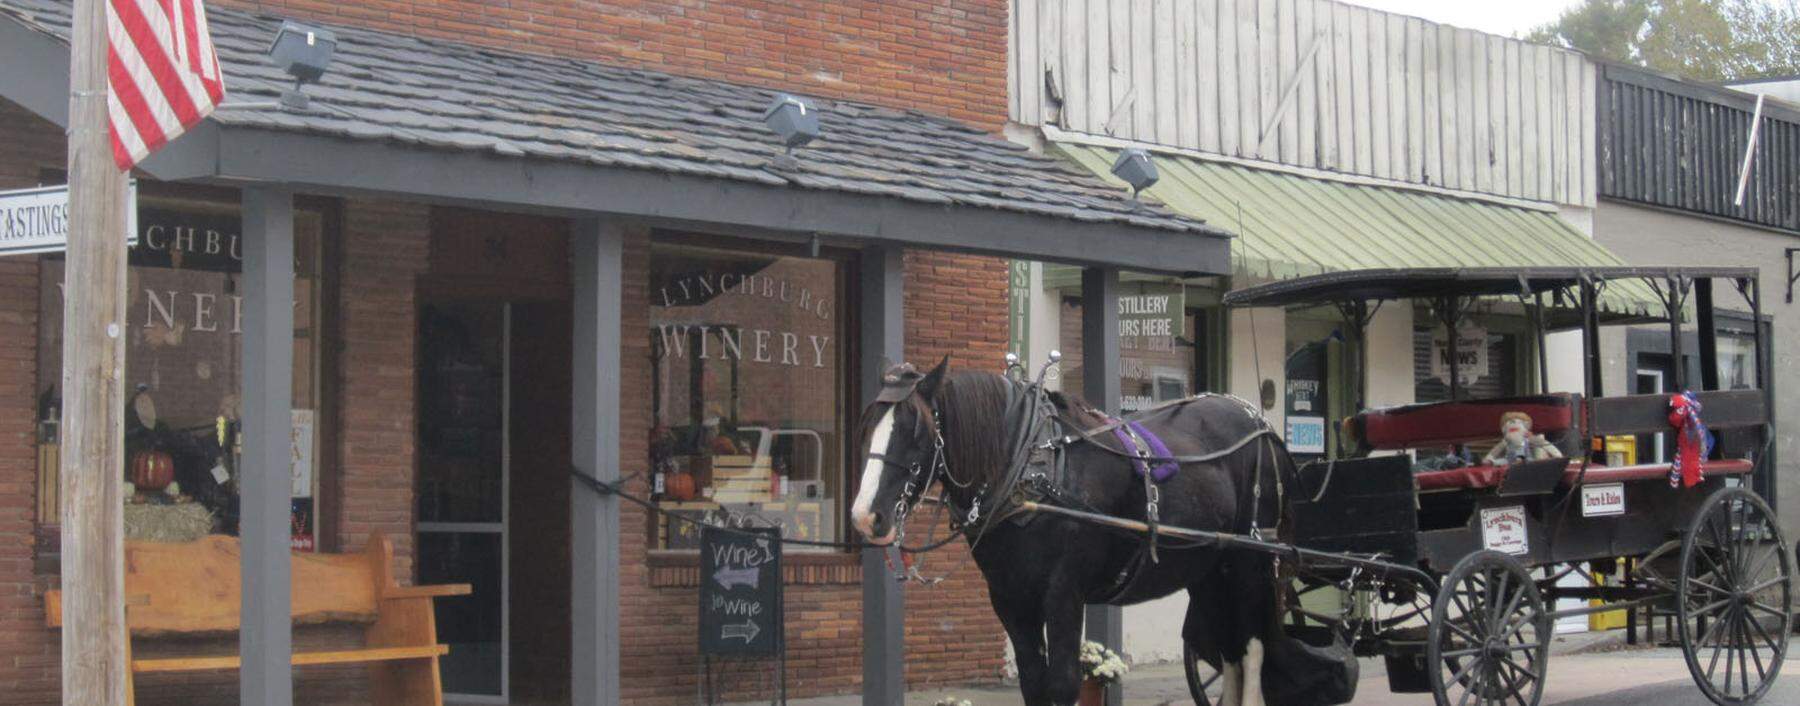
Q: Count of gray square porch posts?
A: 4